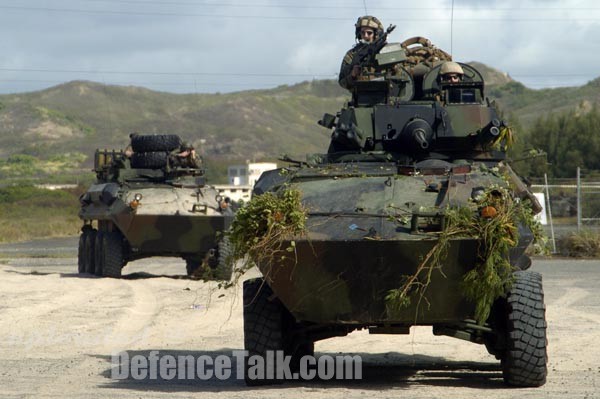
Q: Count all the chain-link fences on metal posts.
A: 1